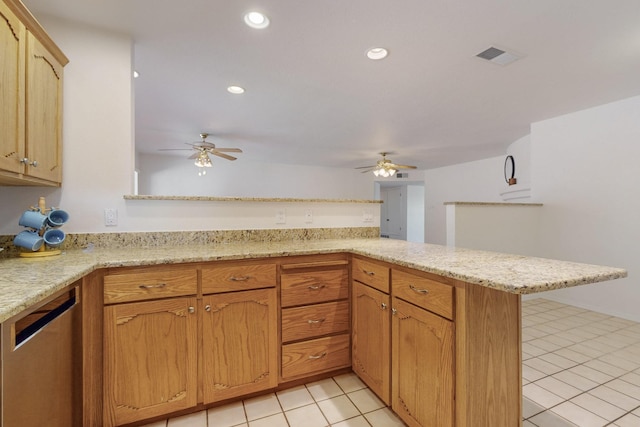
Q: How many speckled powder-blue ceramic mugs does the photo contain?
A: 4